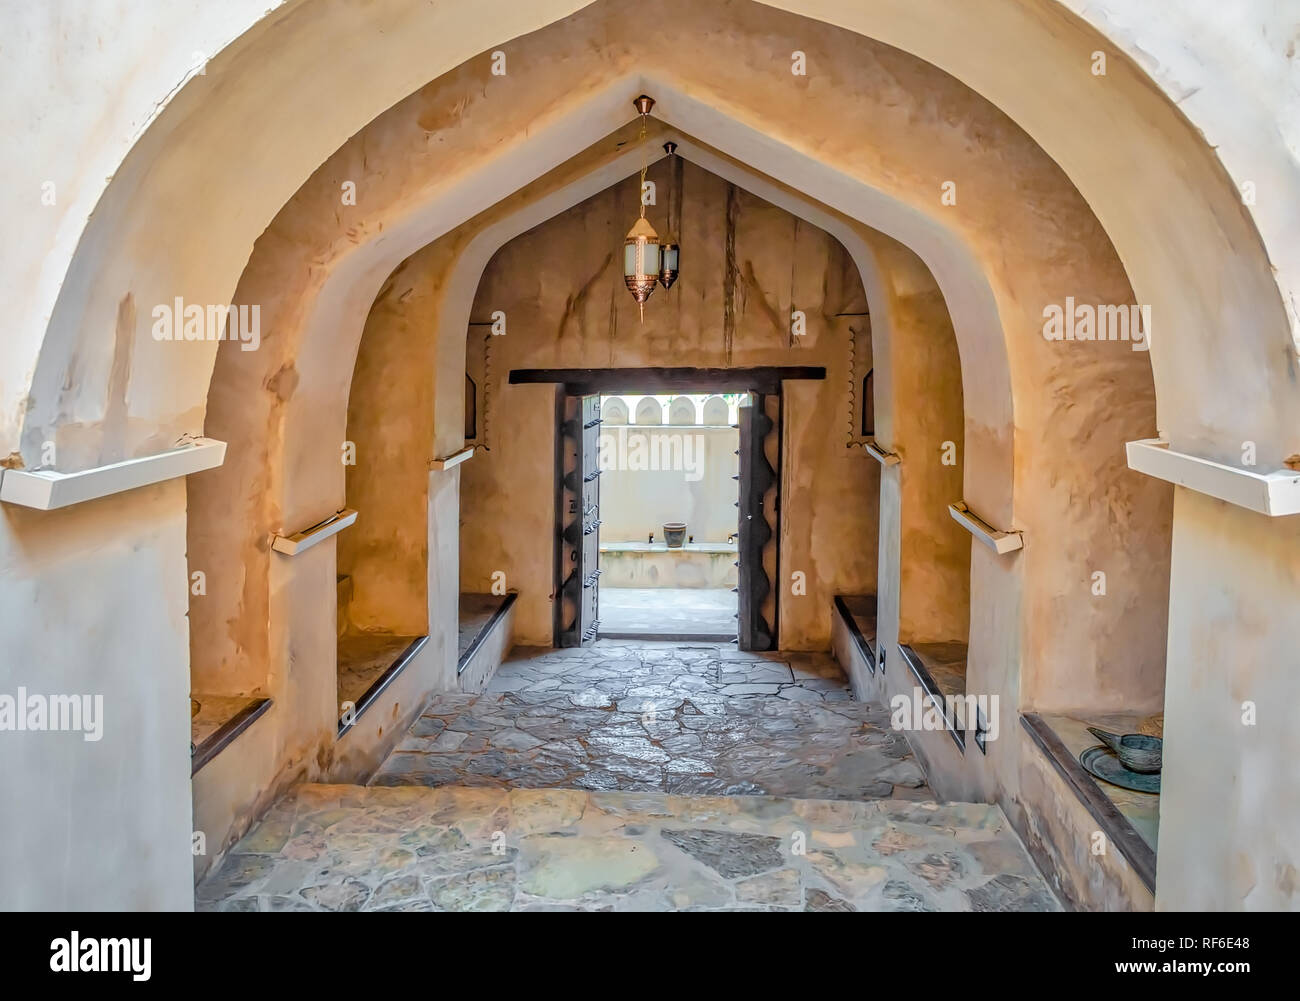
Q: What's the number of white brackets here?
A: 6